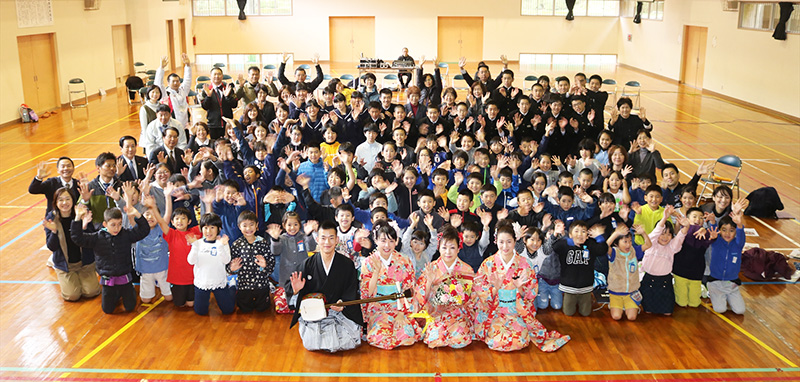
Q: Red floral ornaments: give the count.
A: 2